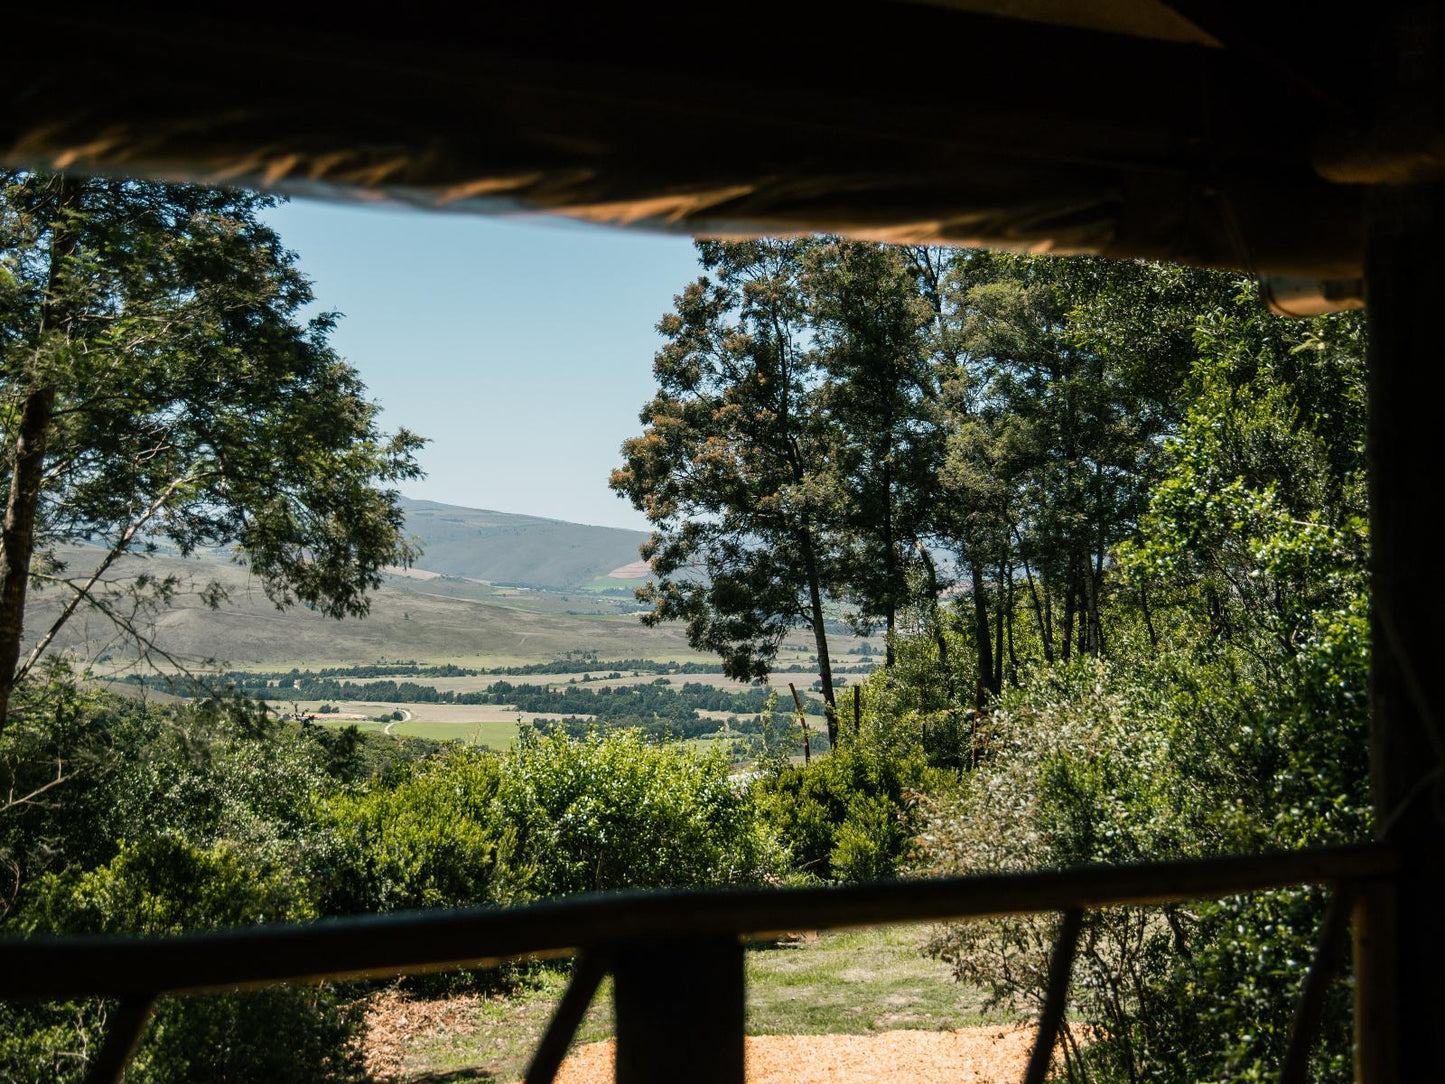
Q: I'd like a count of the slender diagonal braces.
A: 4